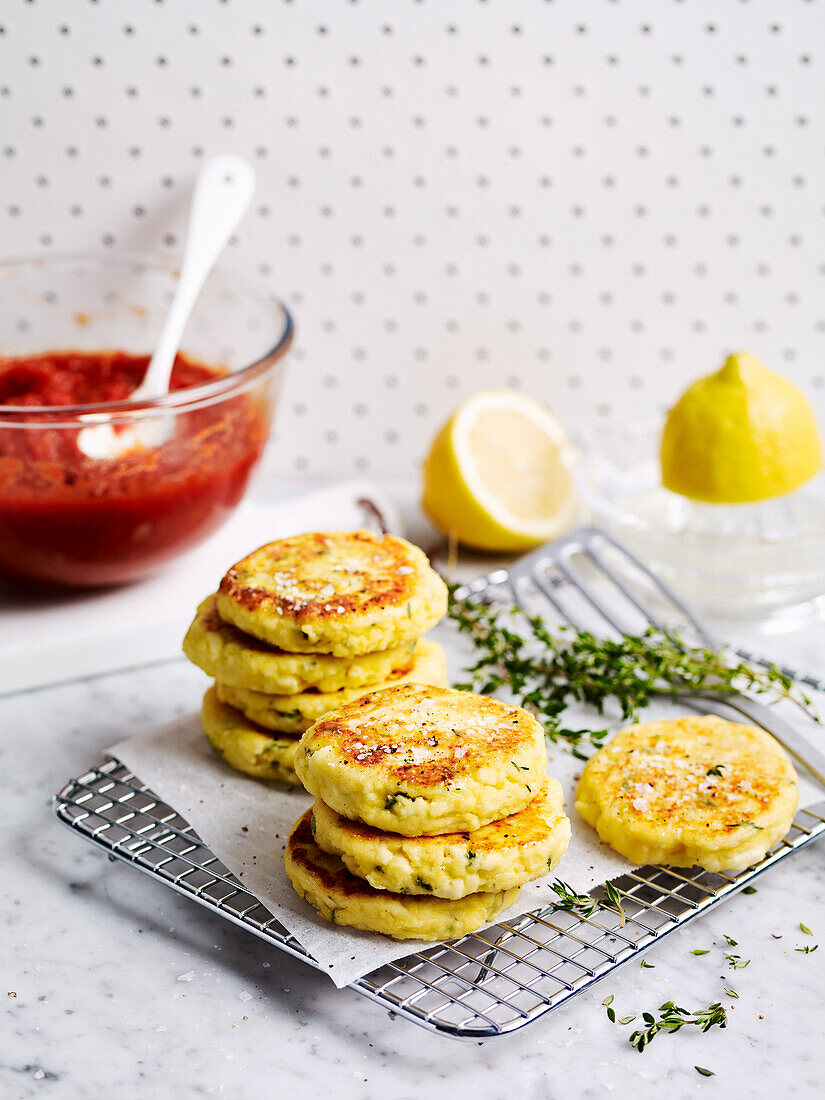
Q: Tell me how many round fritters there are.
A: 8